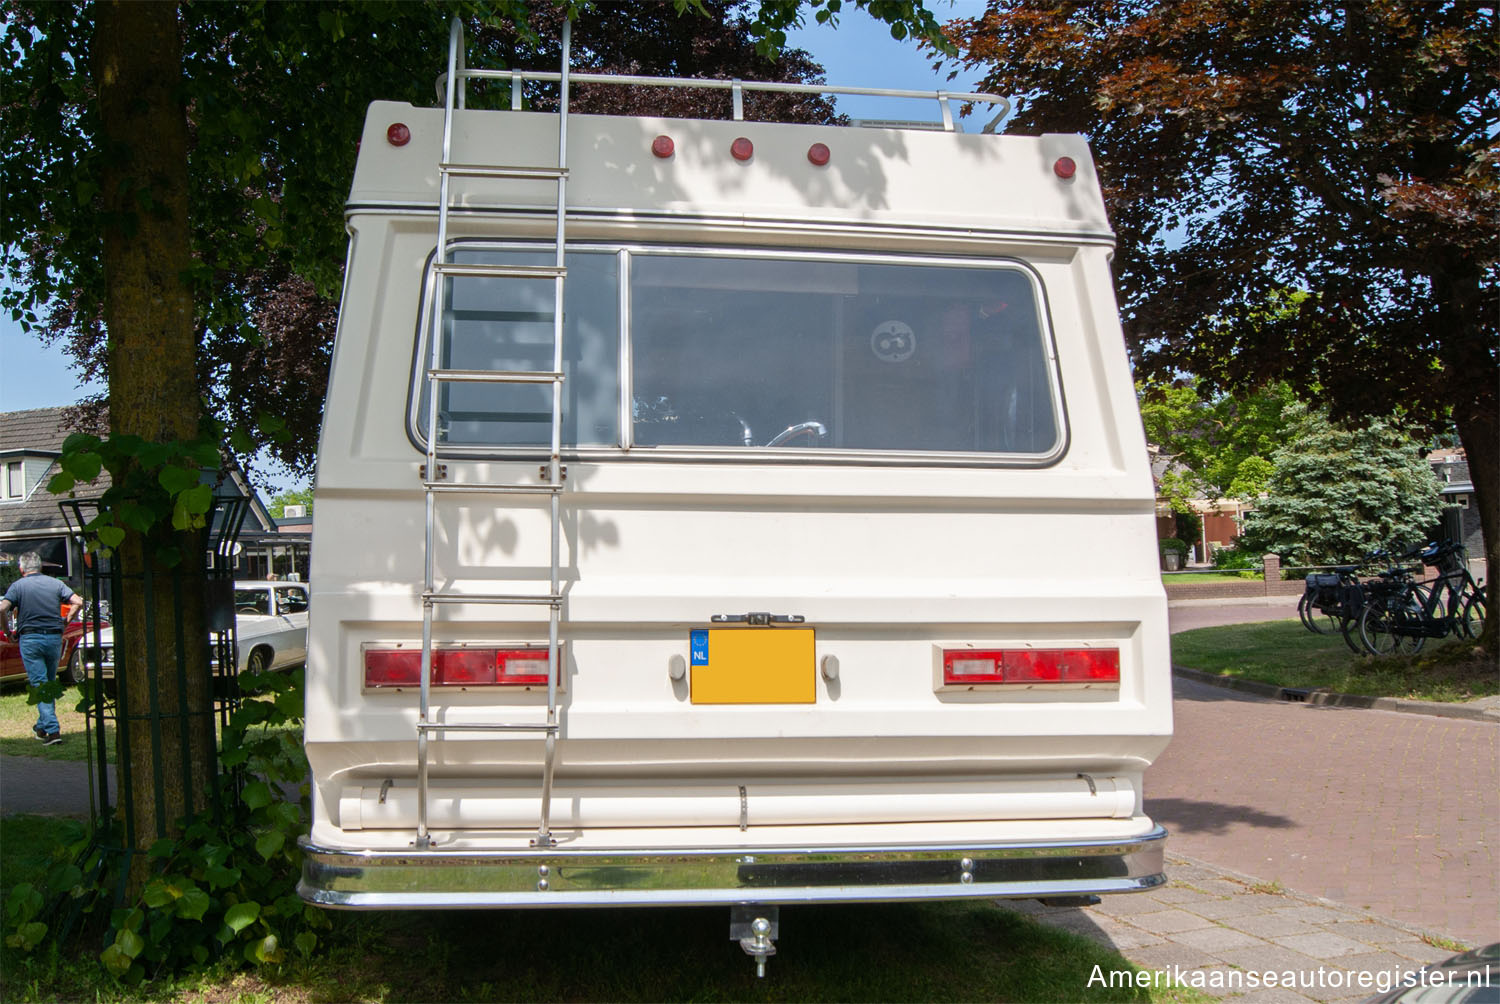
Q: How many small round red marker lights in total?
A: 5